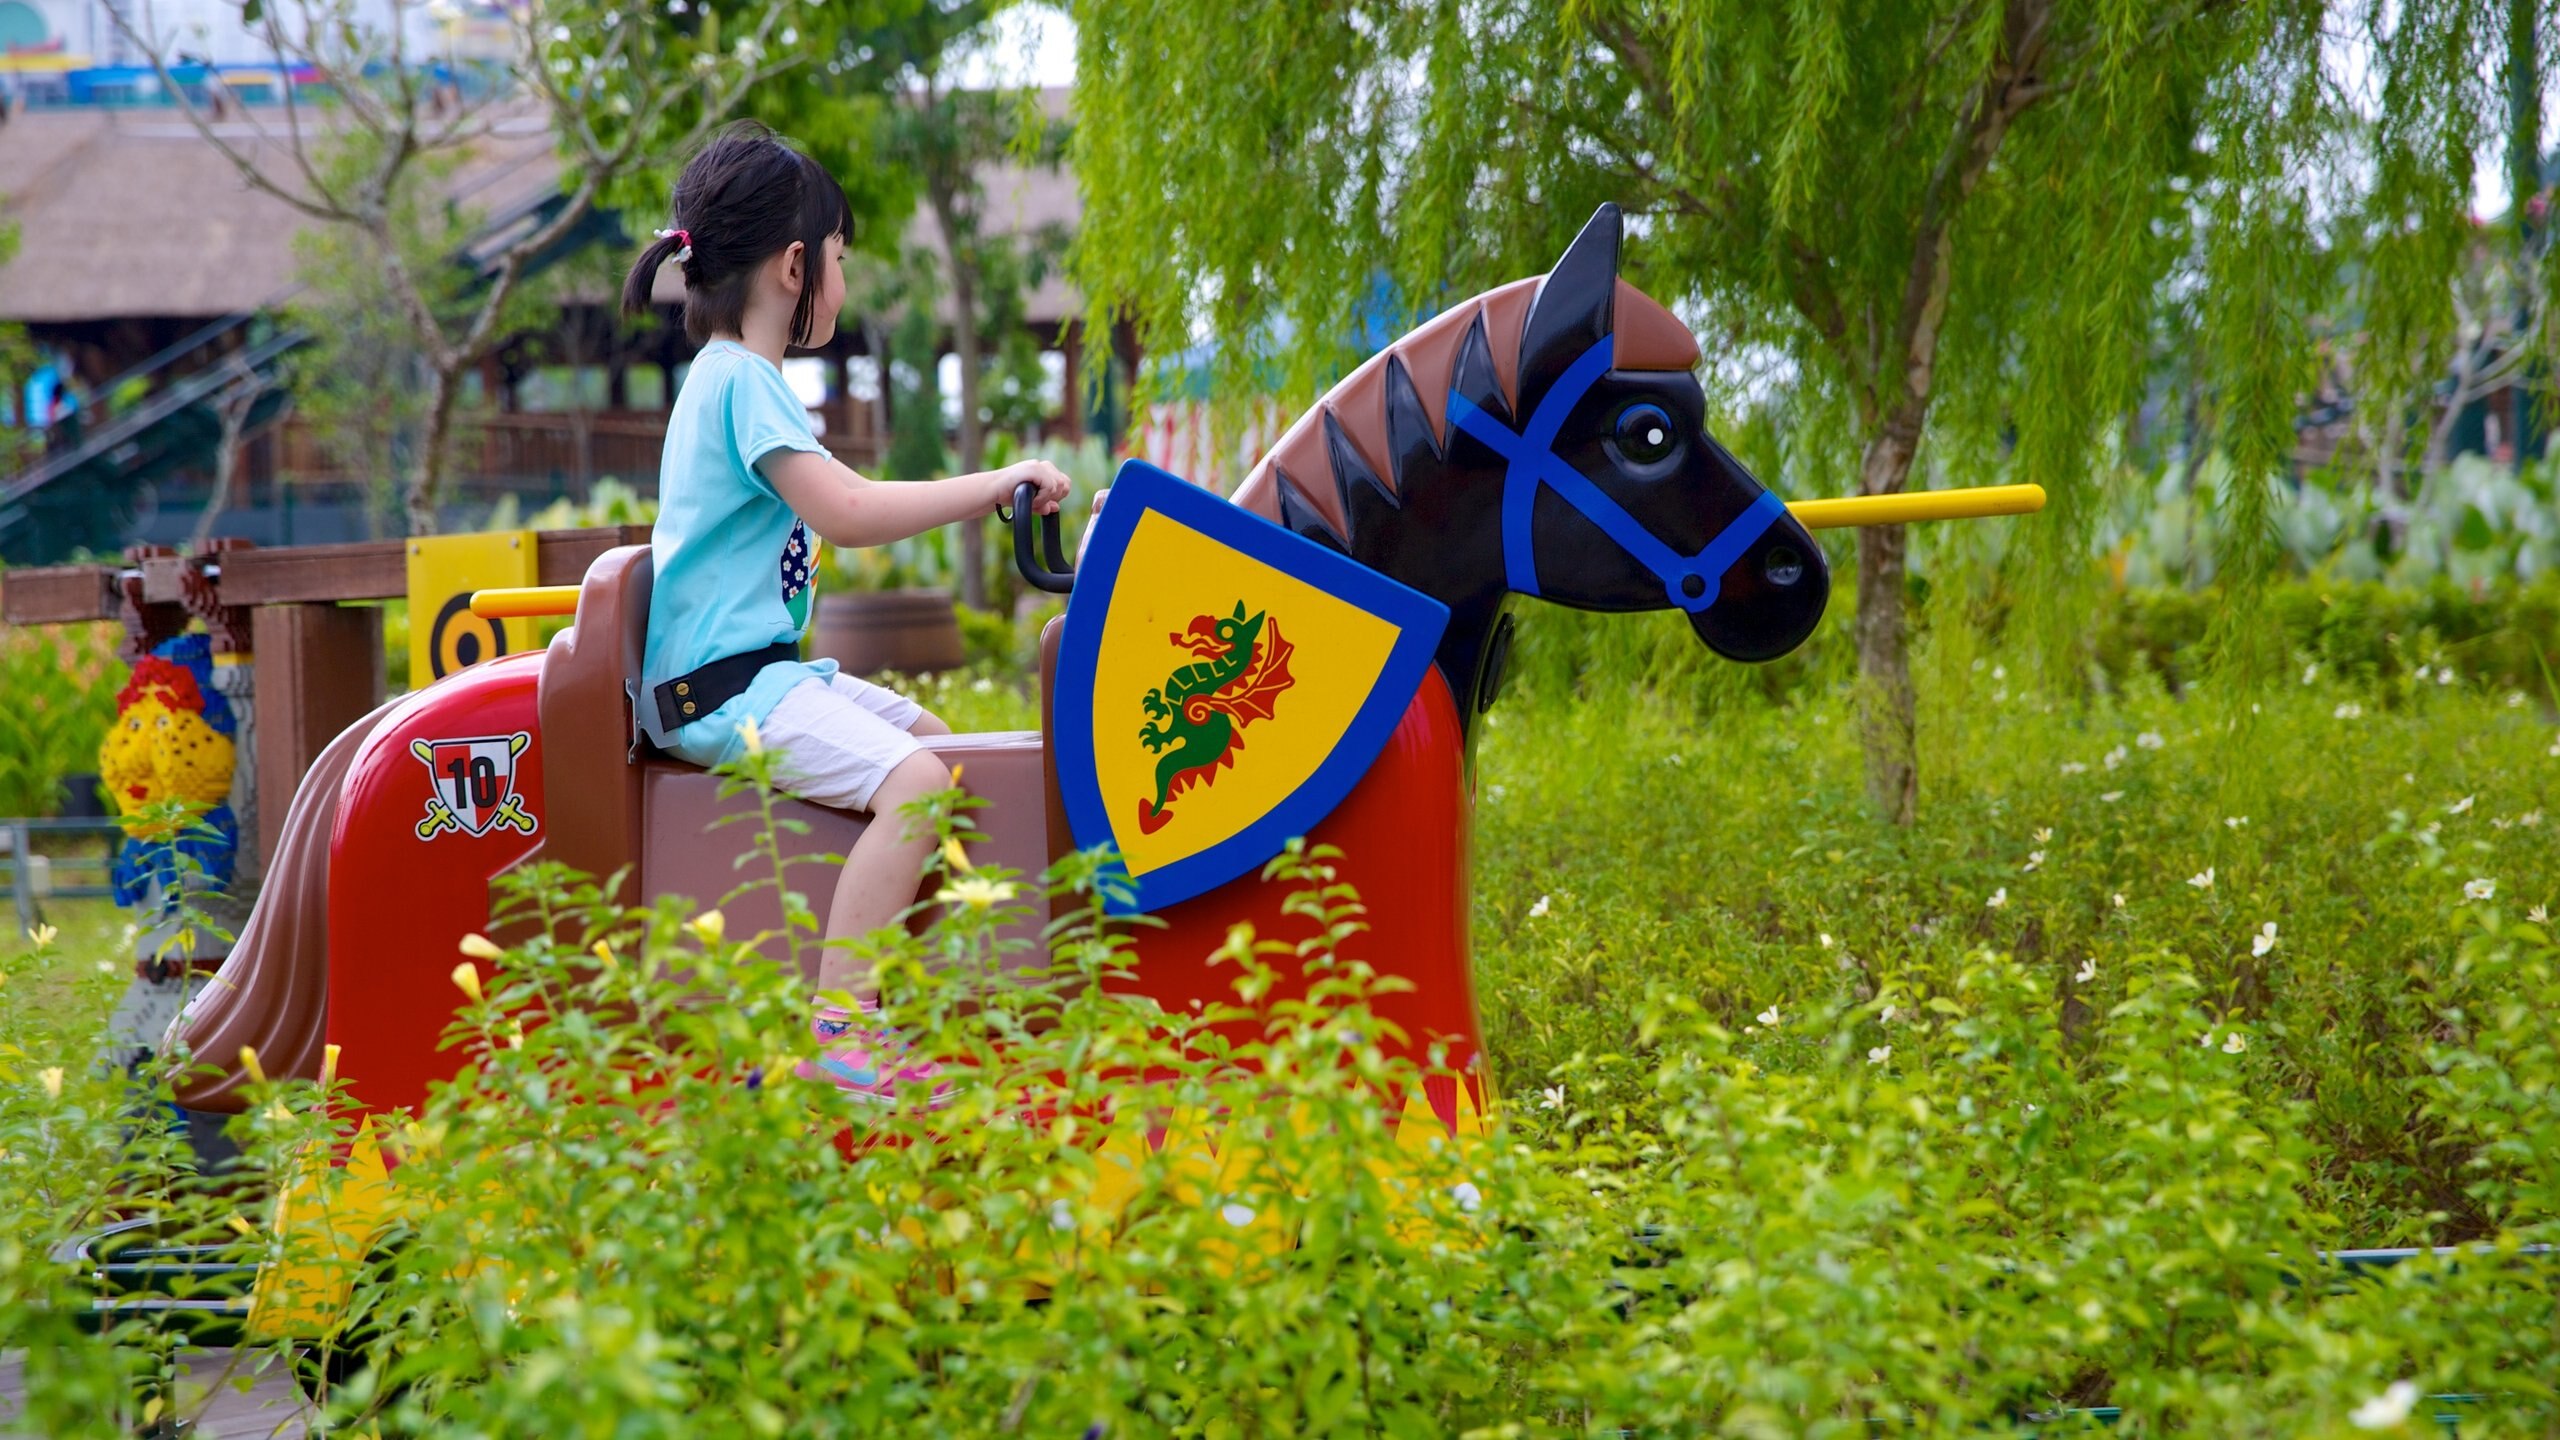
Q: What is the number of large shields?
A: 1